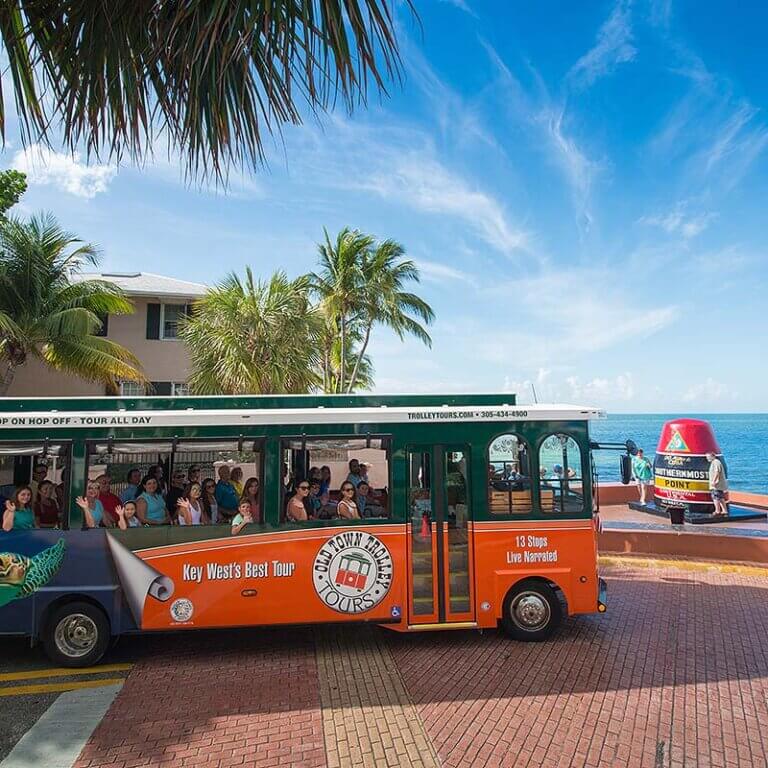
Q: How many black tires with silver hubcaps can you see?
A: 2